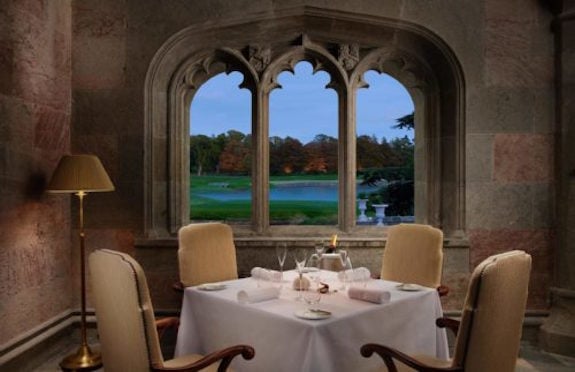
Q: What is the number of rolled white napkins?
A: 4